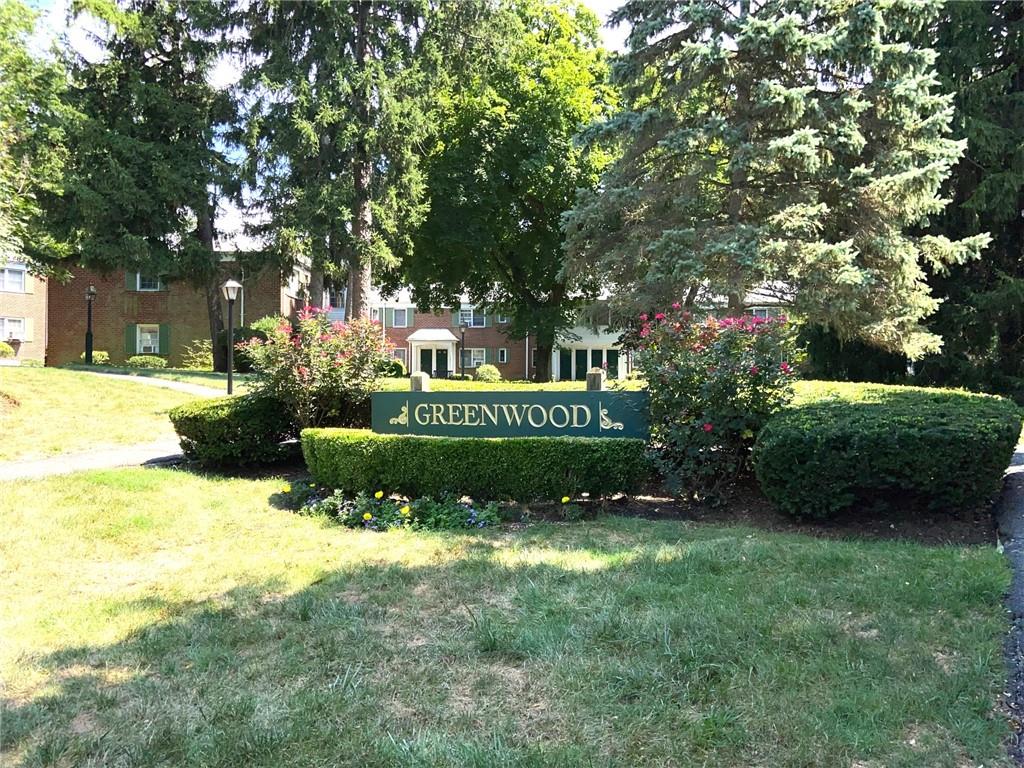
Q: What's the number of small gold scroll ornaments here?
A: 2